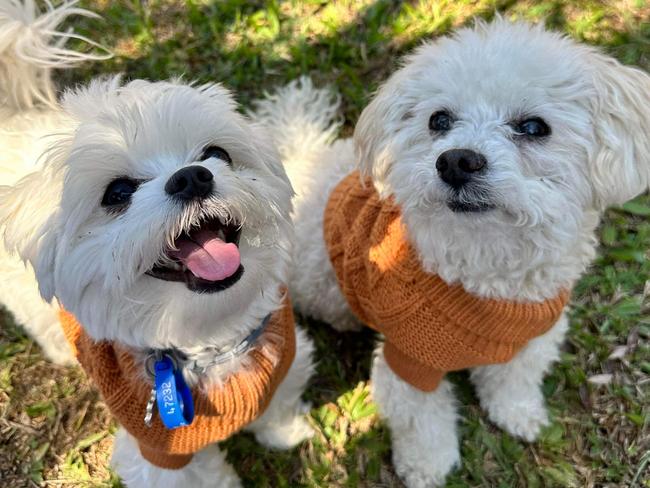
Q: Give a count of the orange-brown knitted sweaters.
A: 2